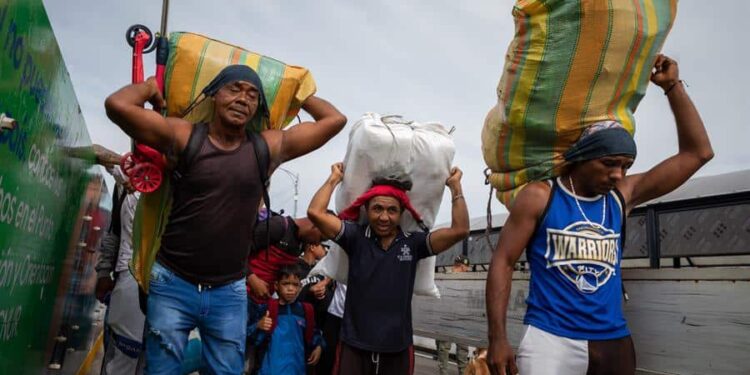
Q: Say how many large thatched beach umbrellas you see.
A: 0